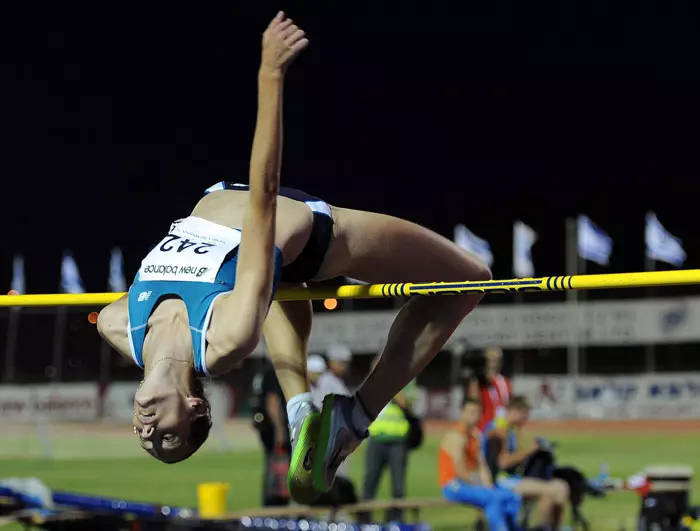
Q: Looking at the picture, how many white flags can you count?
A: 7